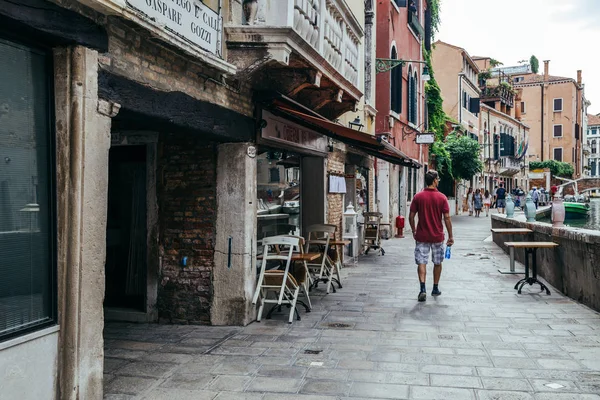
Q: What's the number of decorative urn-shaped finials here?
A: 3